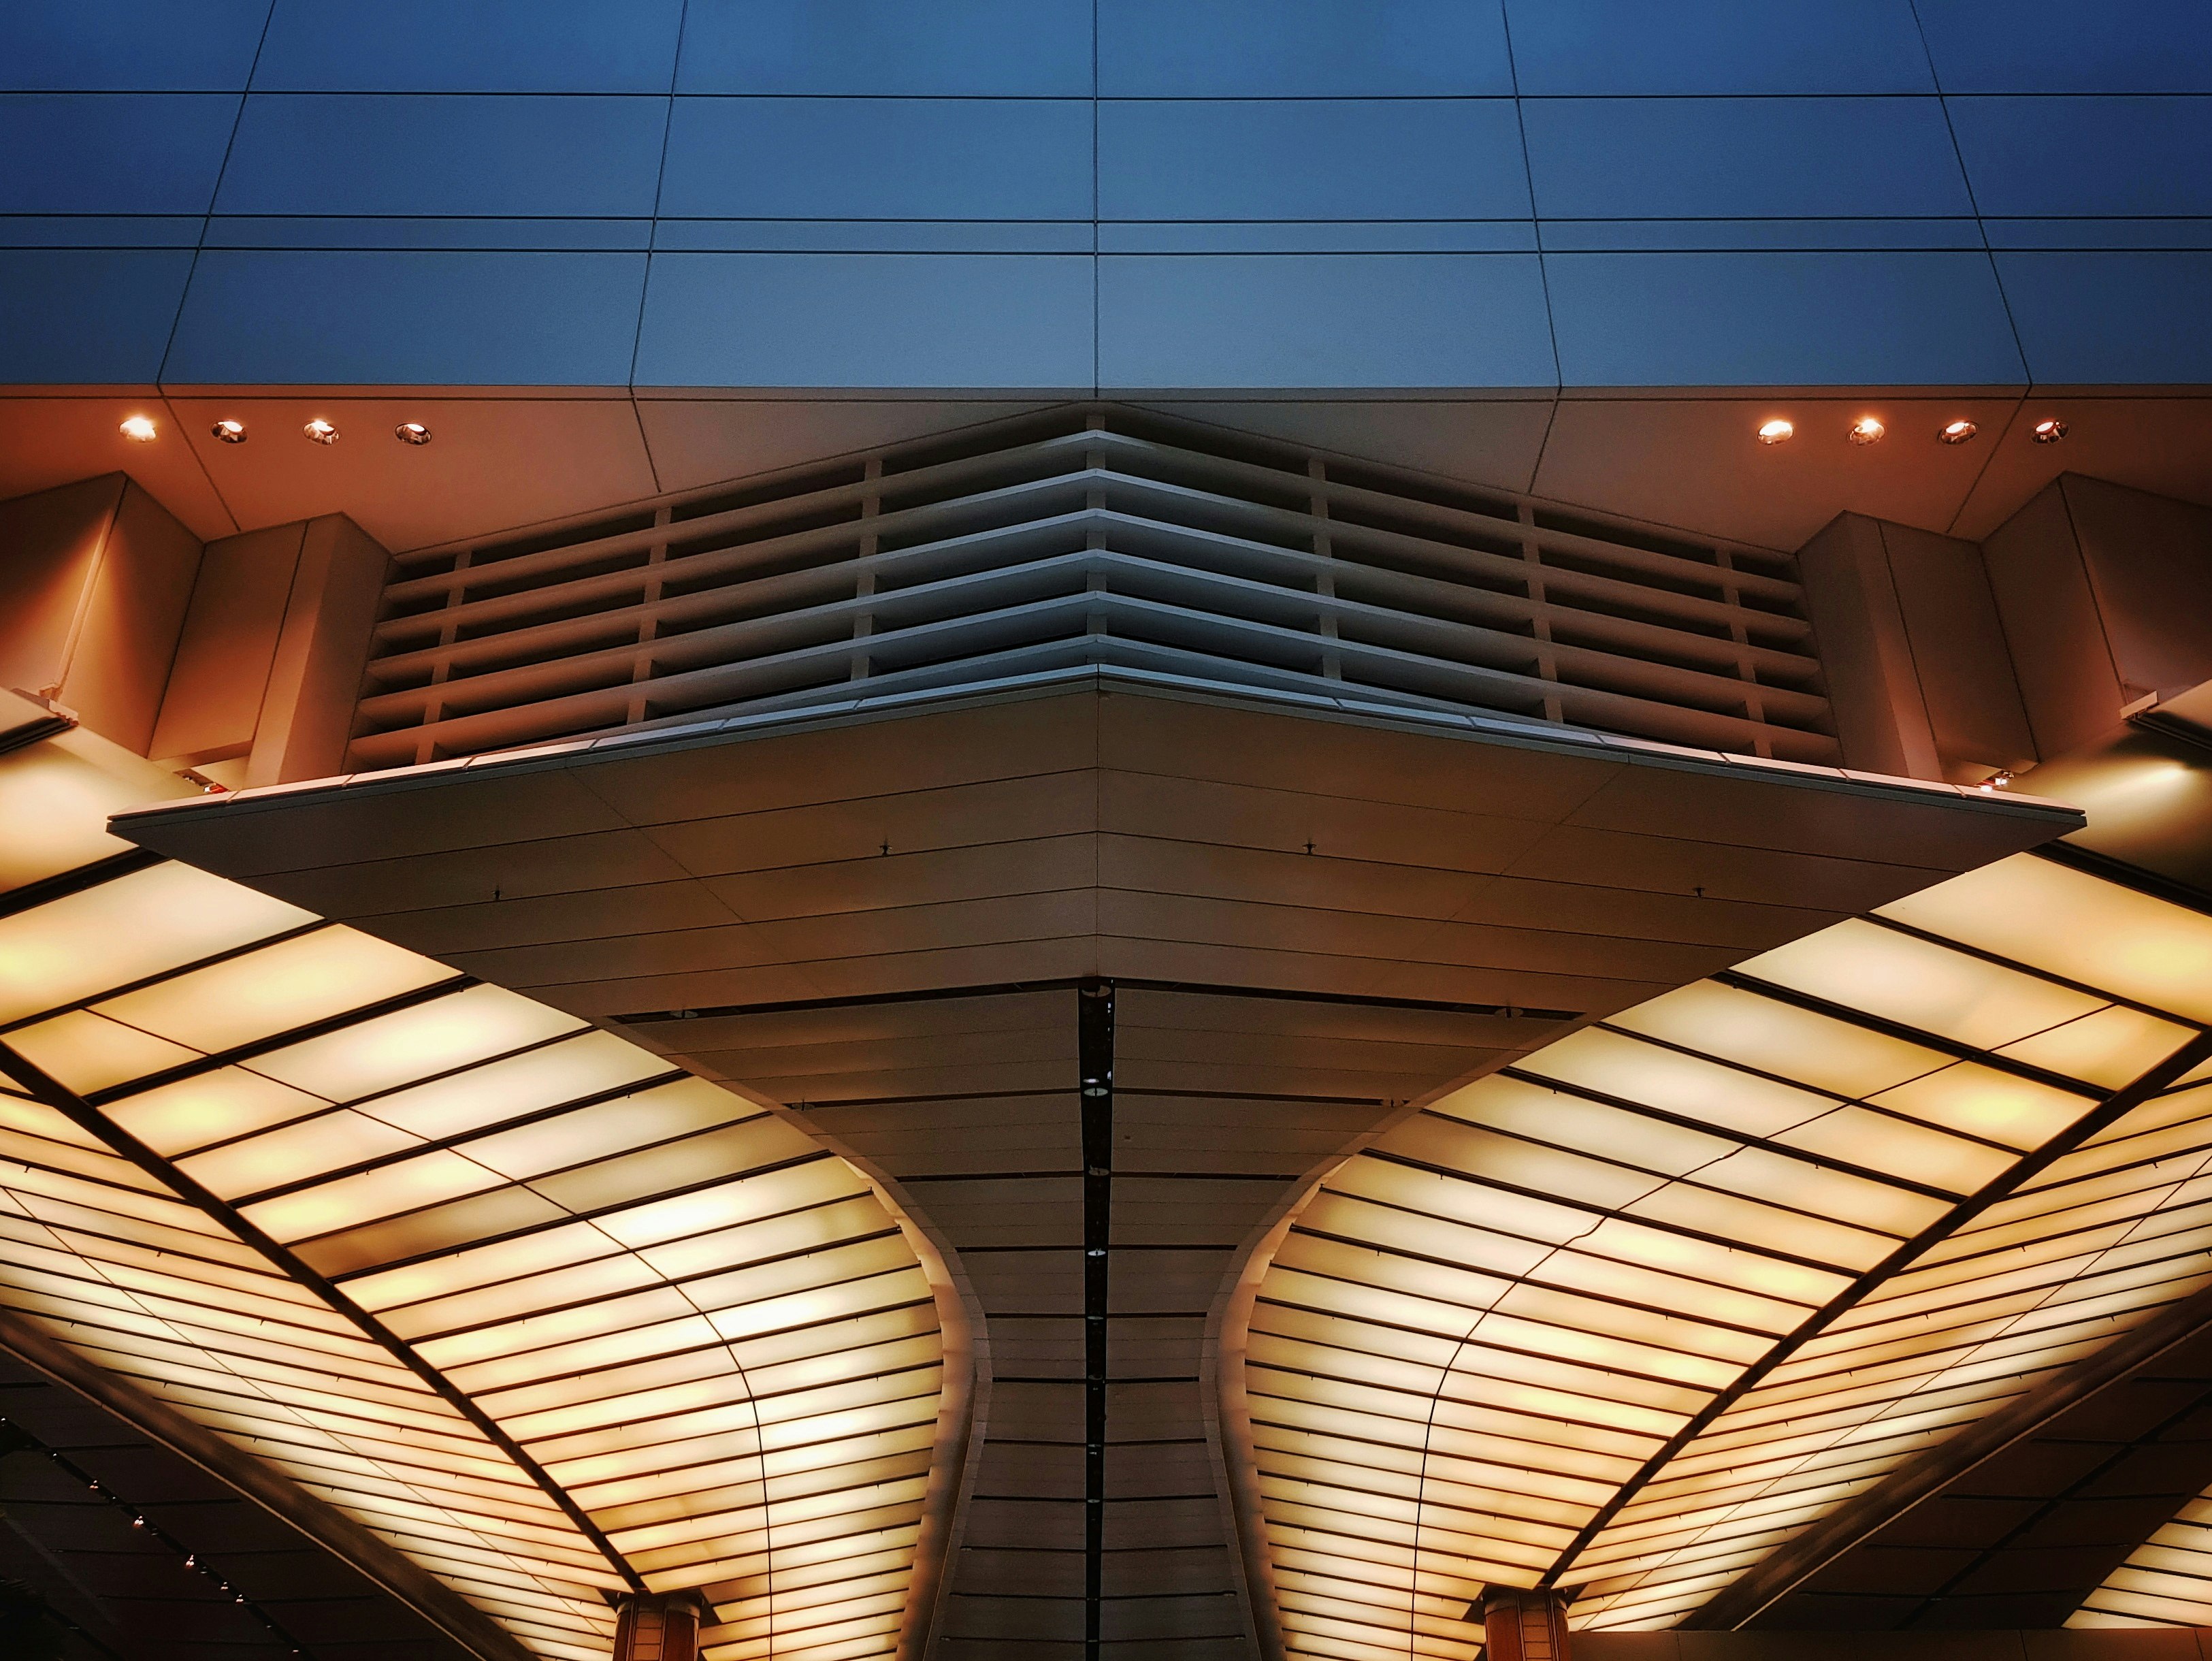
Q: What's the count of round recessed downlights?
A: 8